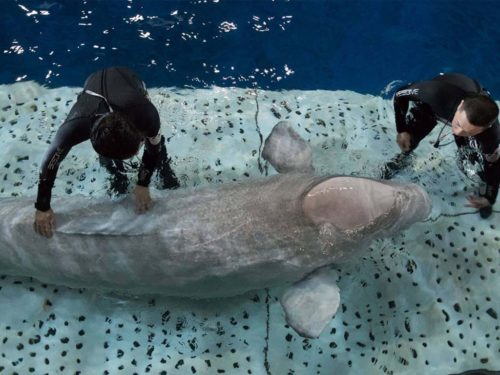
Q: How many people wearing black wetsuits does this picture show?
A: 2